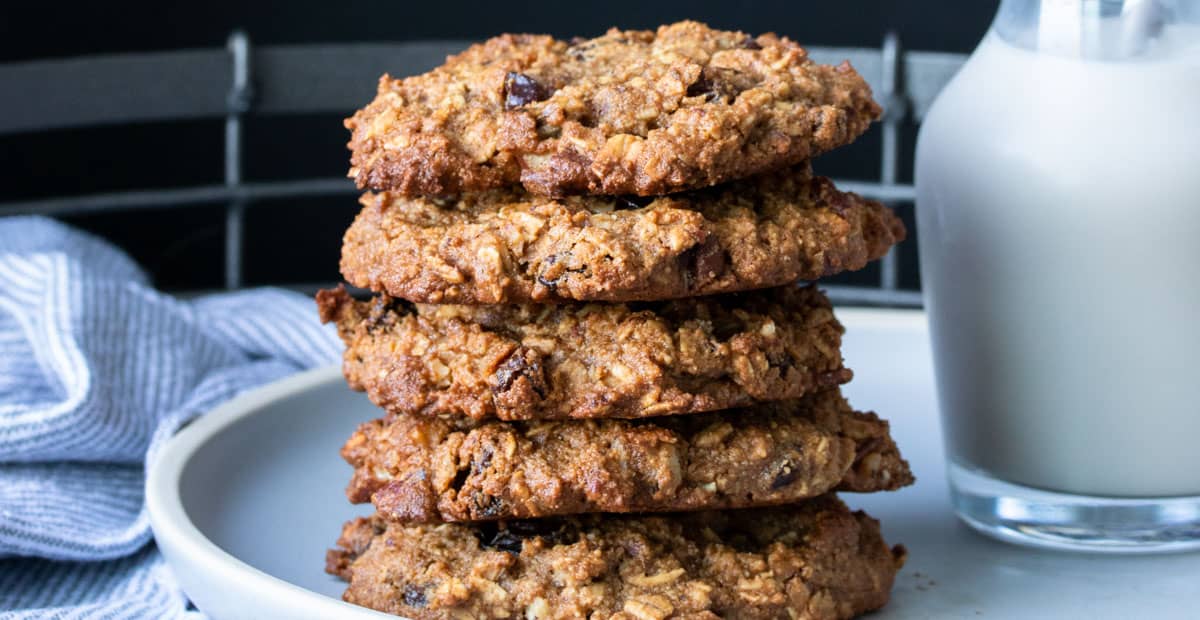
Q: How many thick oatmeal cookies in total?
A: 5